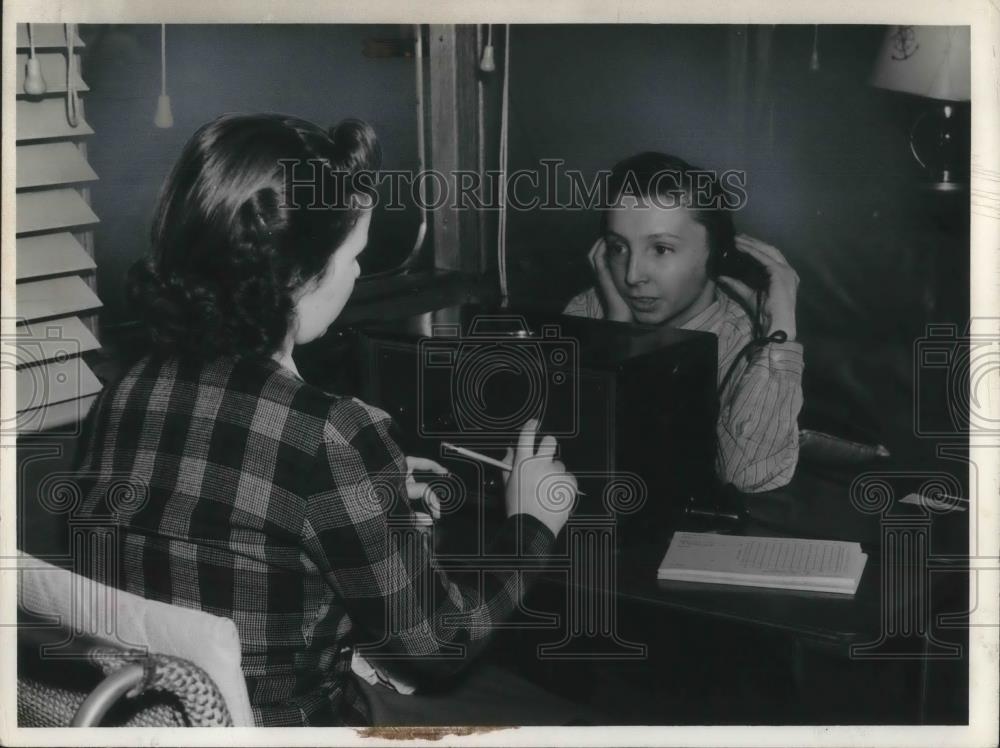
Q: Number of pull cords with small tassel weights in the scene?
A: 4